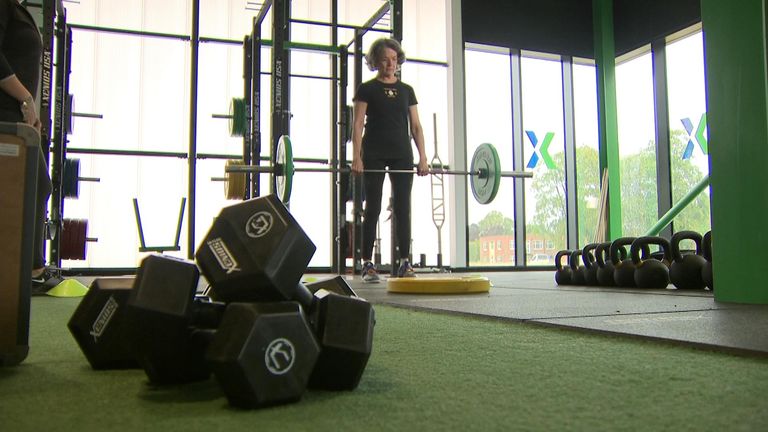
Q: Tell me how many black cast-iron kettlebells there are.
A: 8